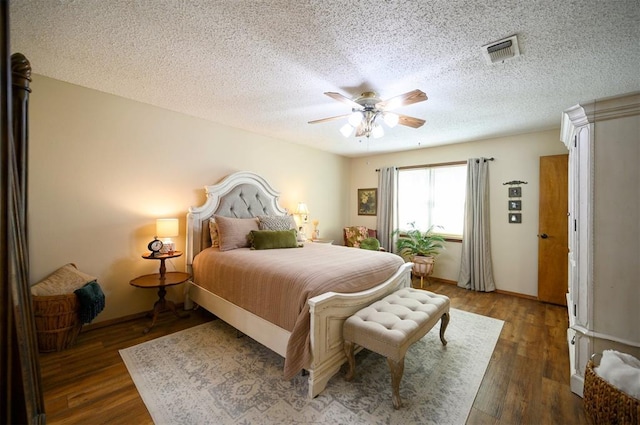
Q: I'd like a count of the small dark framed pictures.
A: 3